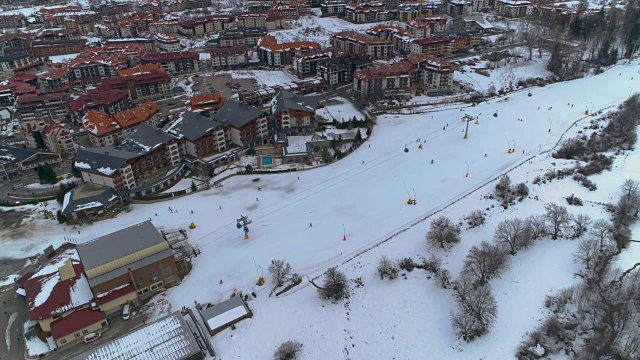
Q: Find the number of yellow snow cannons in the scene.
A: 7